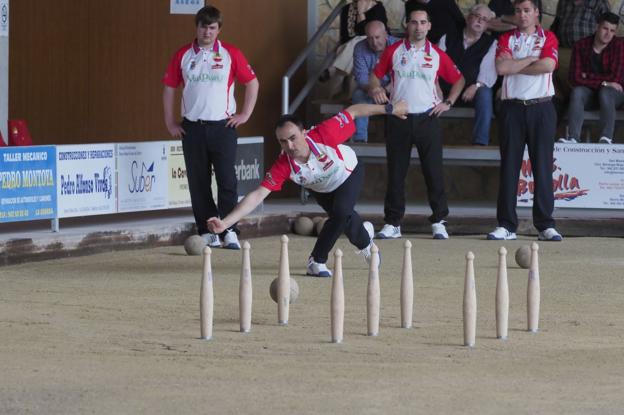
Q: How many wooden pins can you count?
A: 9